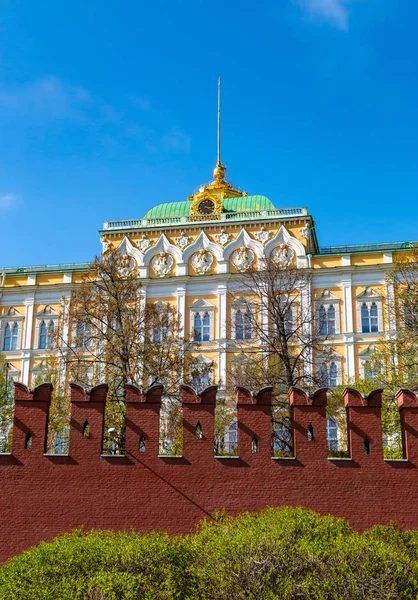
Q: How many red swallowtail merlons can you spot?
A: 8